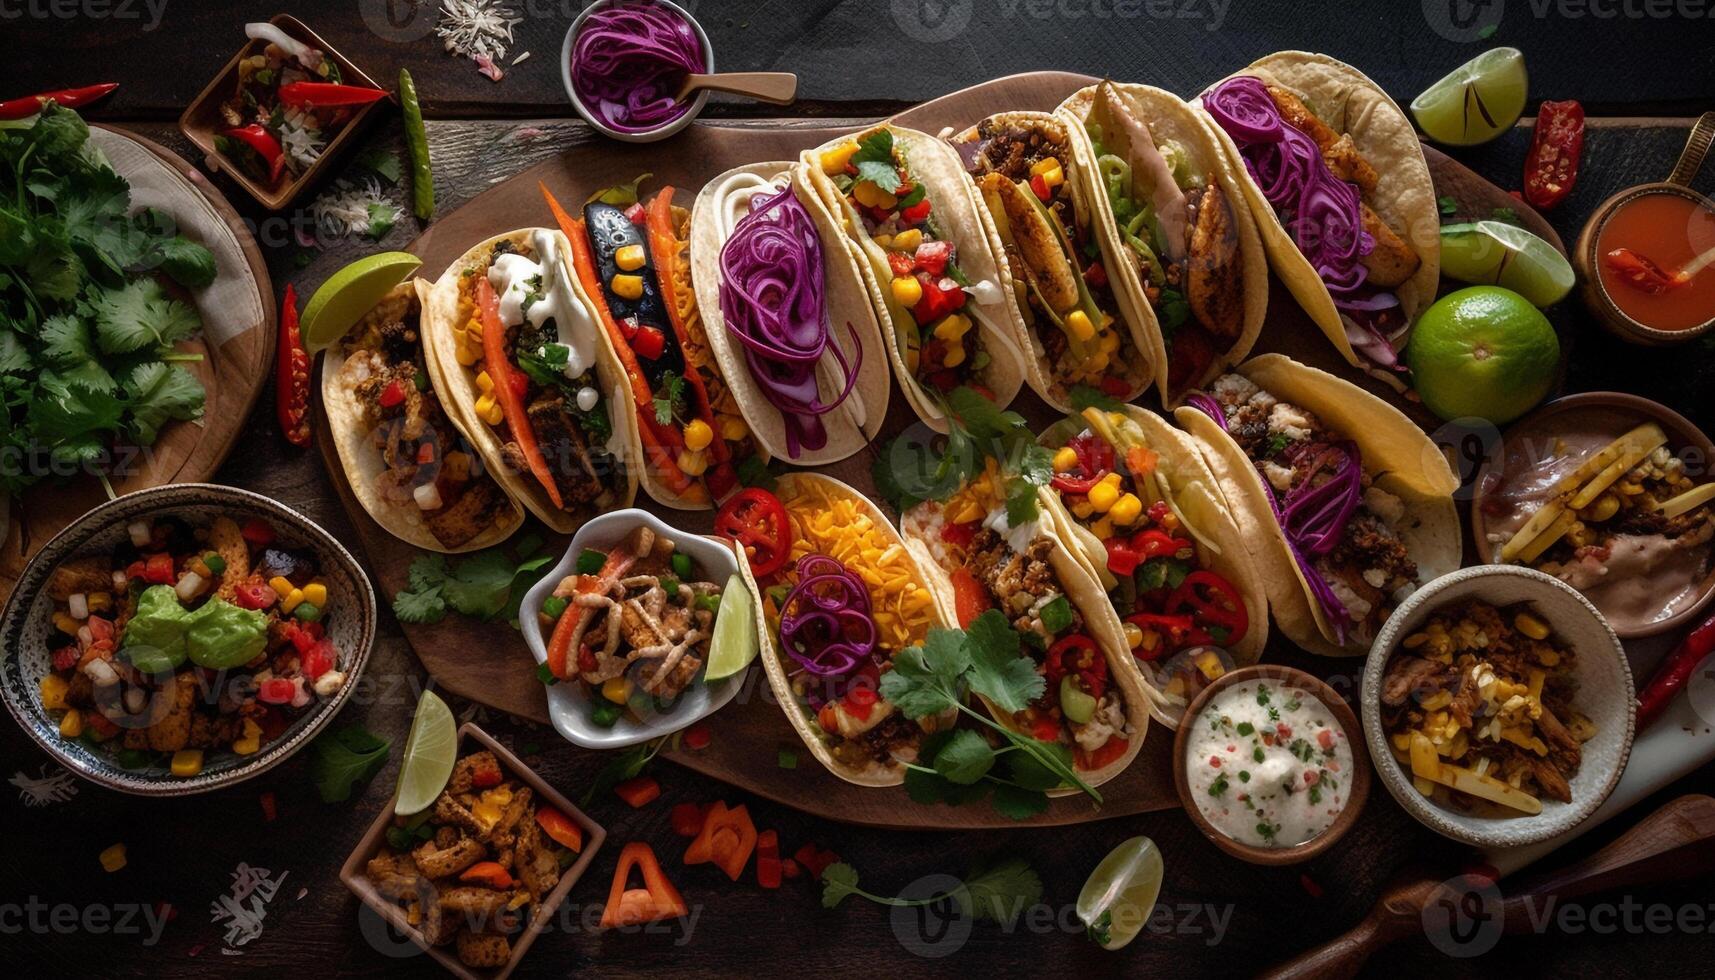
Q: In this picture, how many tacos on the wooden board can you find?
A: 12